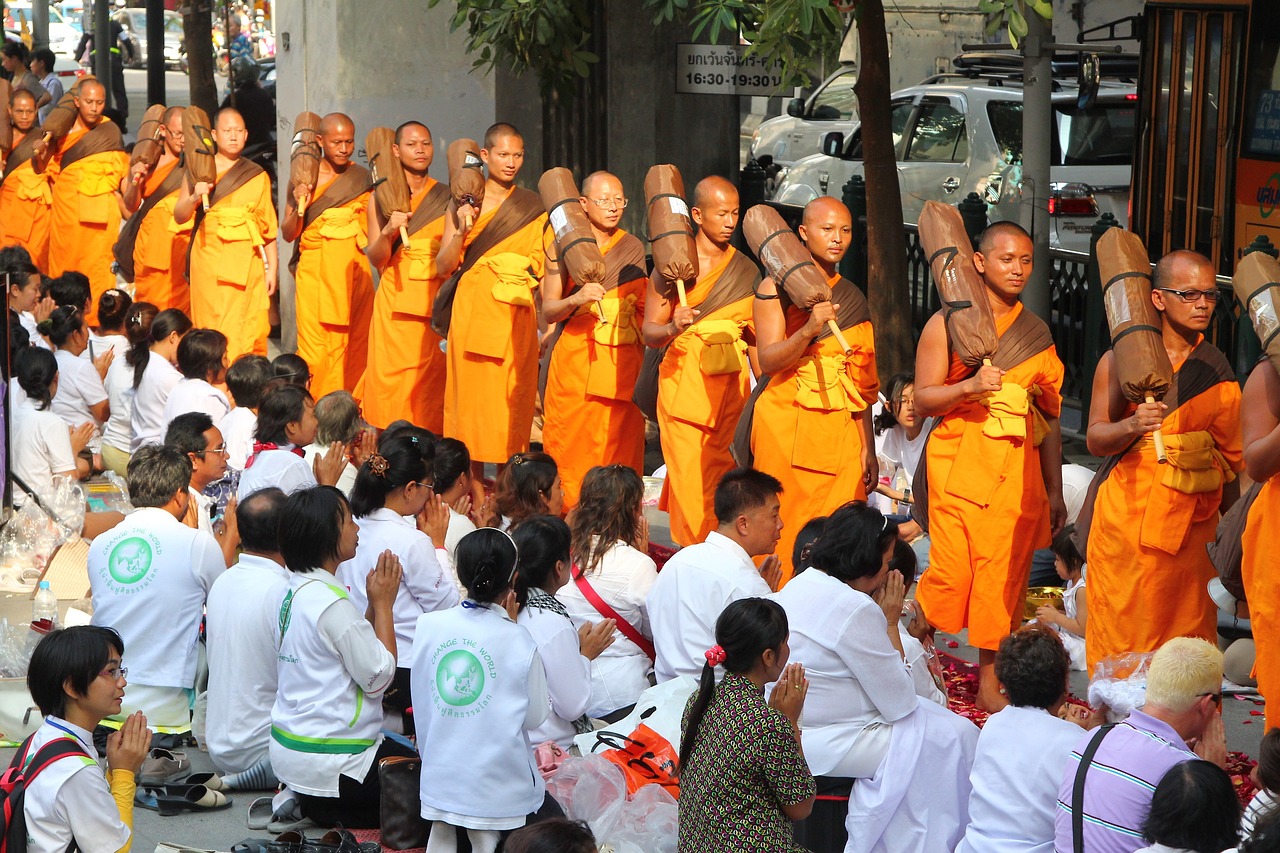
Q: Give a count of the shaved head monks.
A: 12